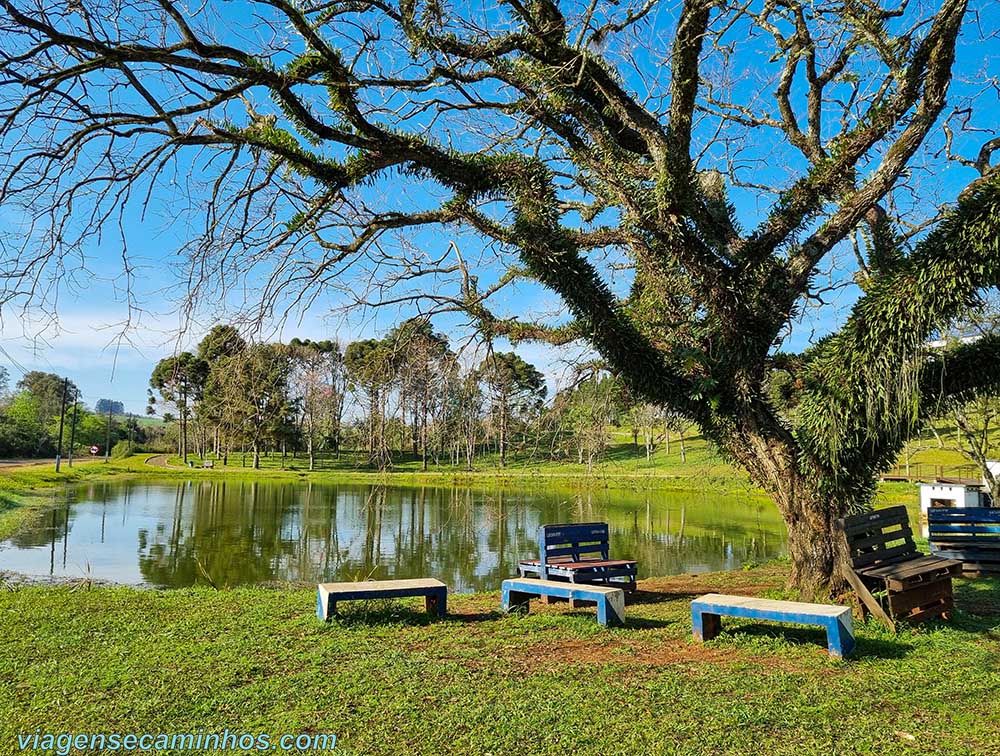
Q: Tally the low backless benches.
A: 3